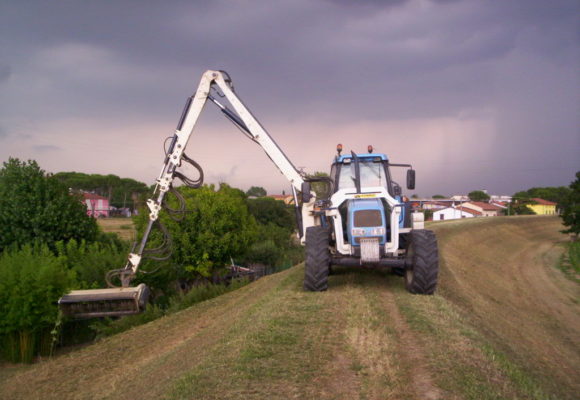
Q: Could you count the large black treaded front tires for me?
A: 2